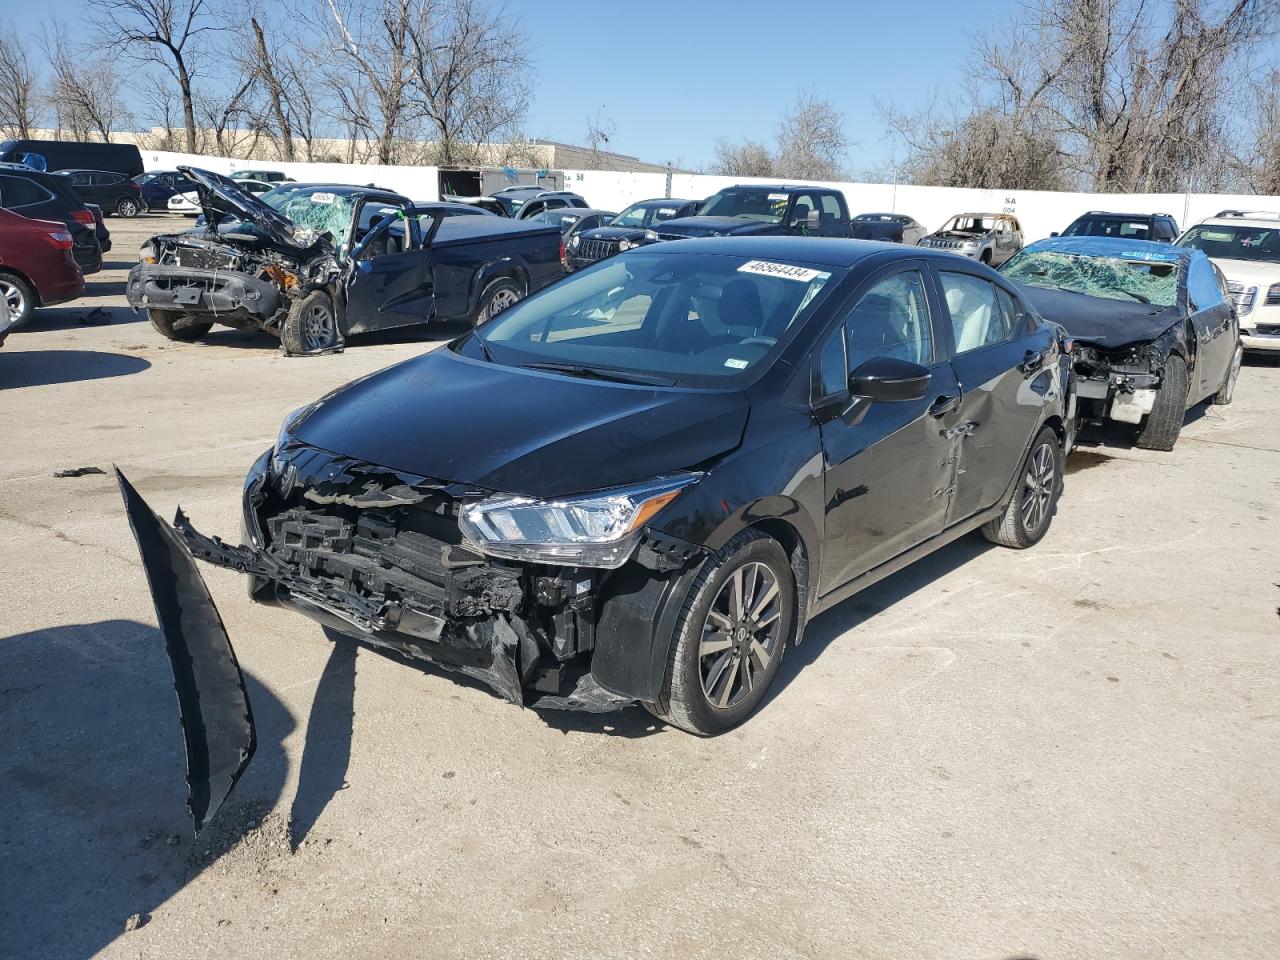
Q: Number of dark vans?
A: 1